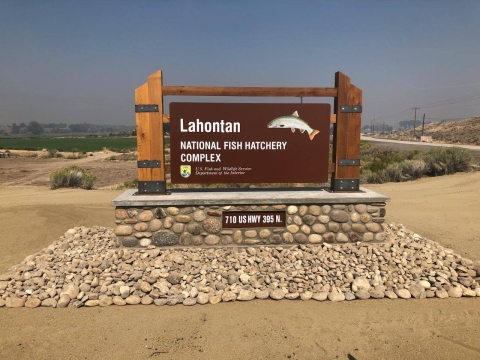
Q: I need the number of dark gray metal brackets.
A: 6